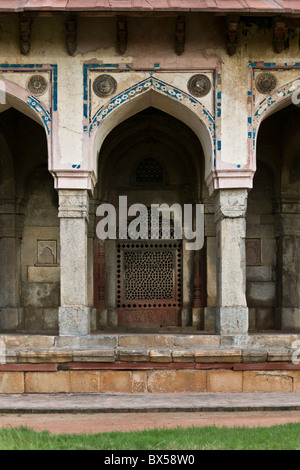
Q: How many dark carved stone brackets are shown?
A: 6